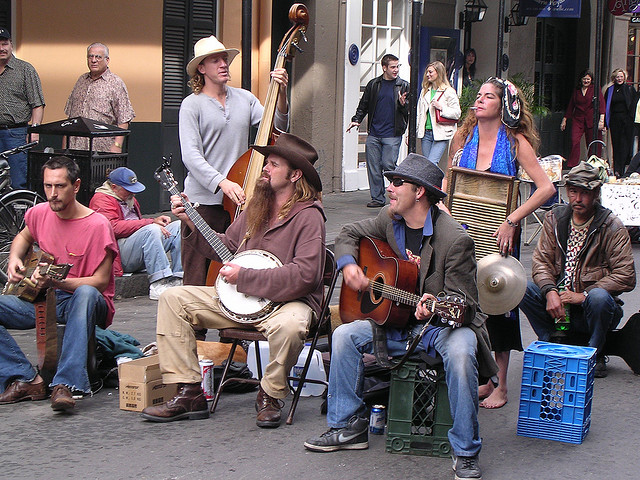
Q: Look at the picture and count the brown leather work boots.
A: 2